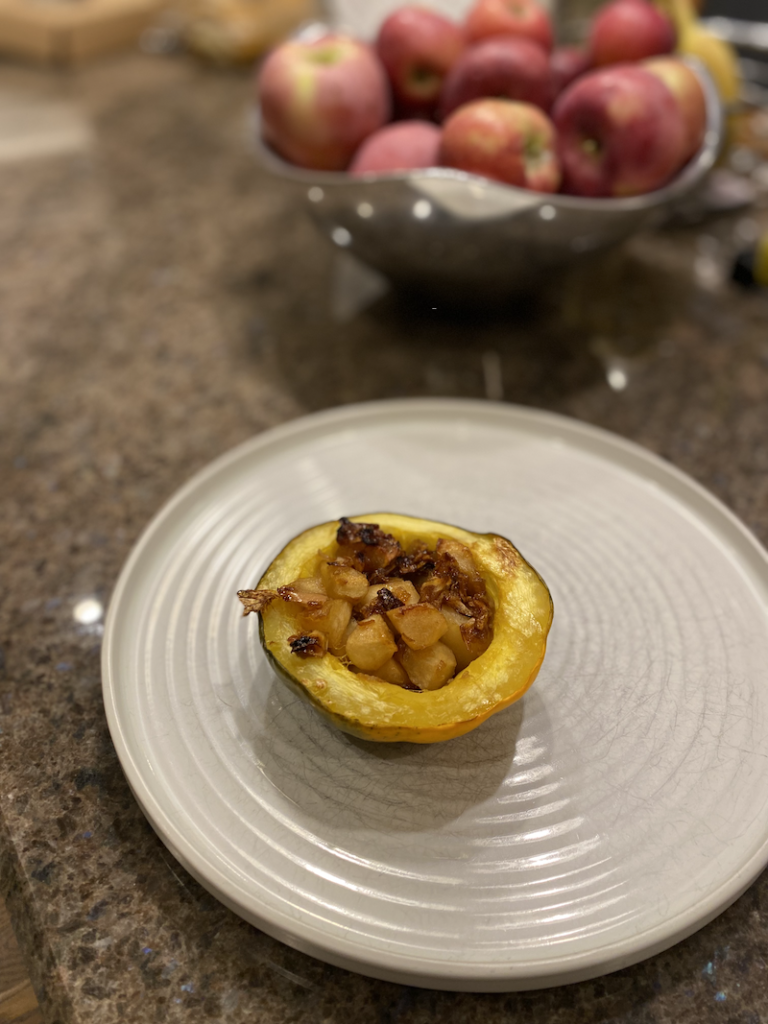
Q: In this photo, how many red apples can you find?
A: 10